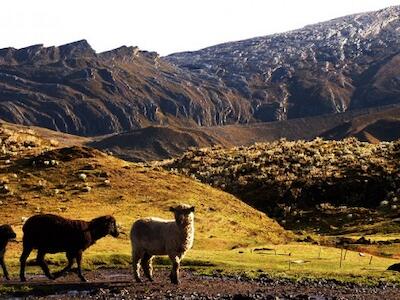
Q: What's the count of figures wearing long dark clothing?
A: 0